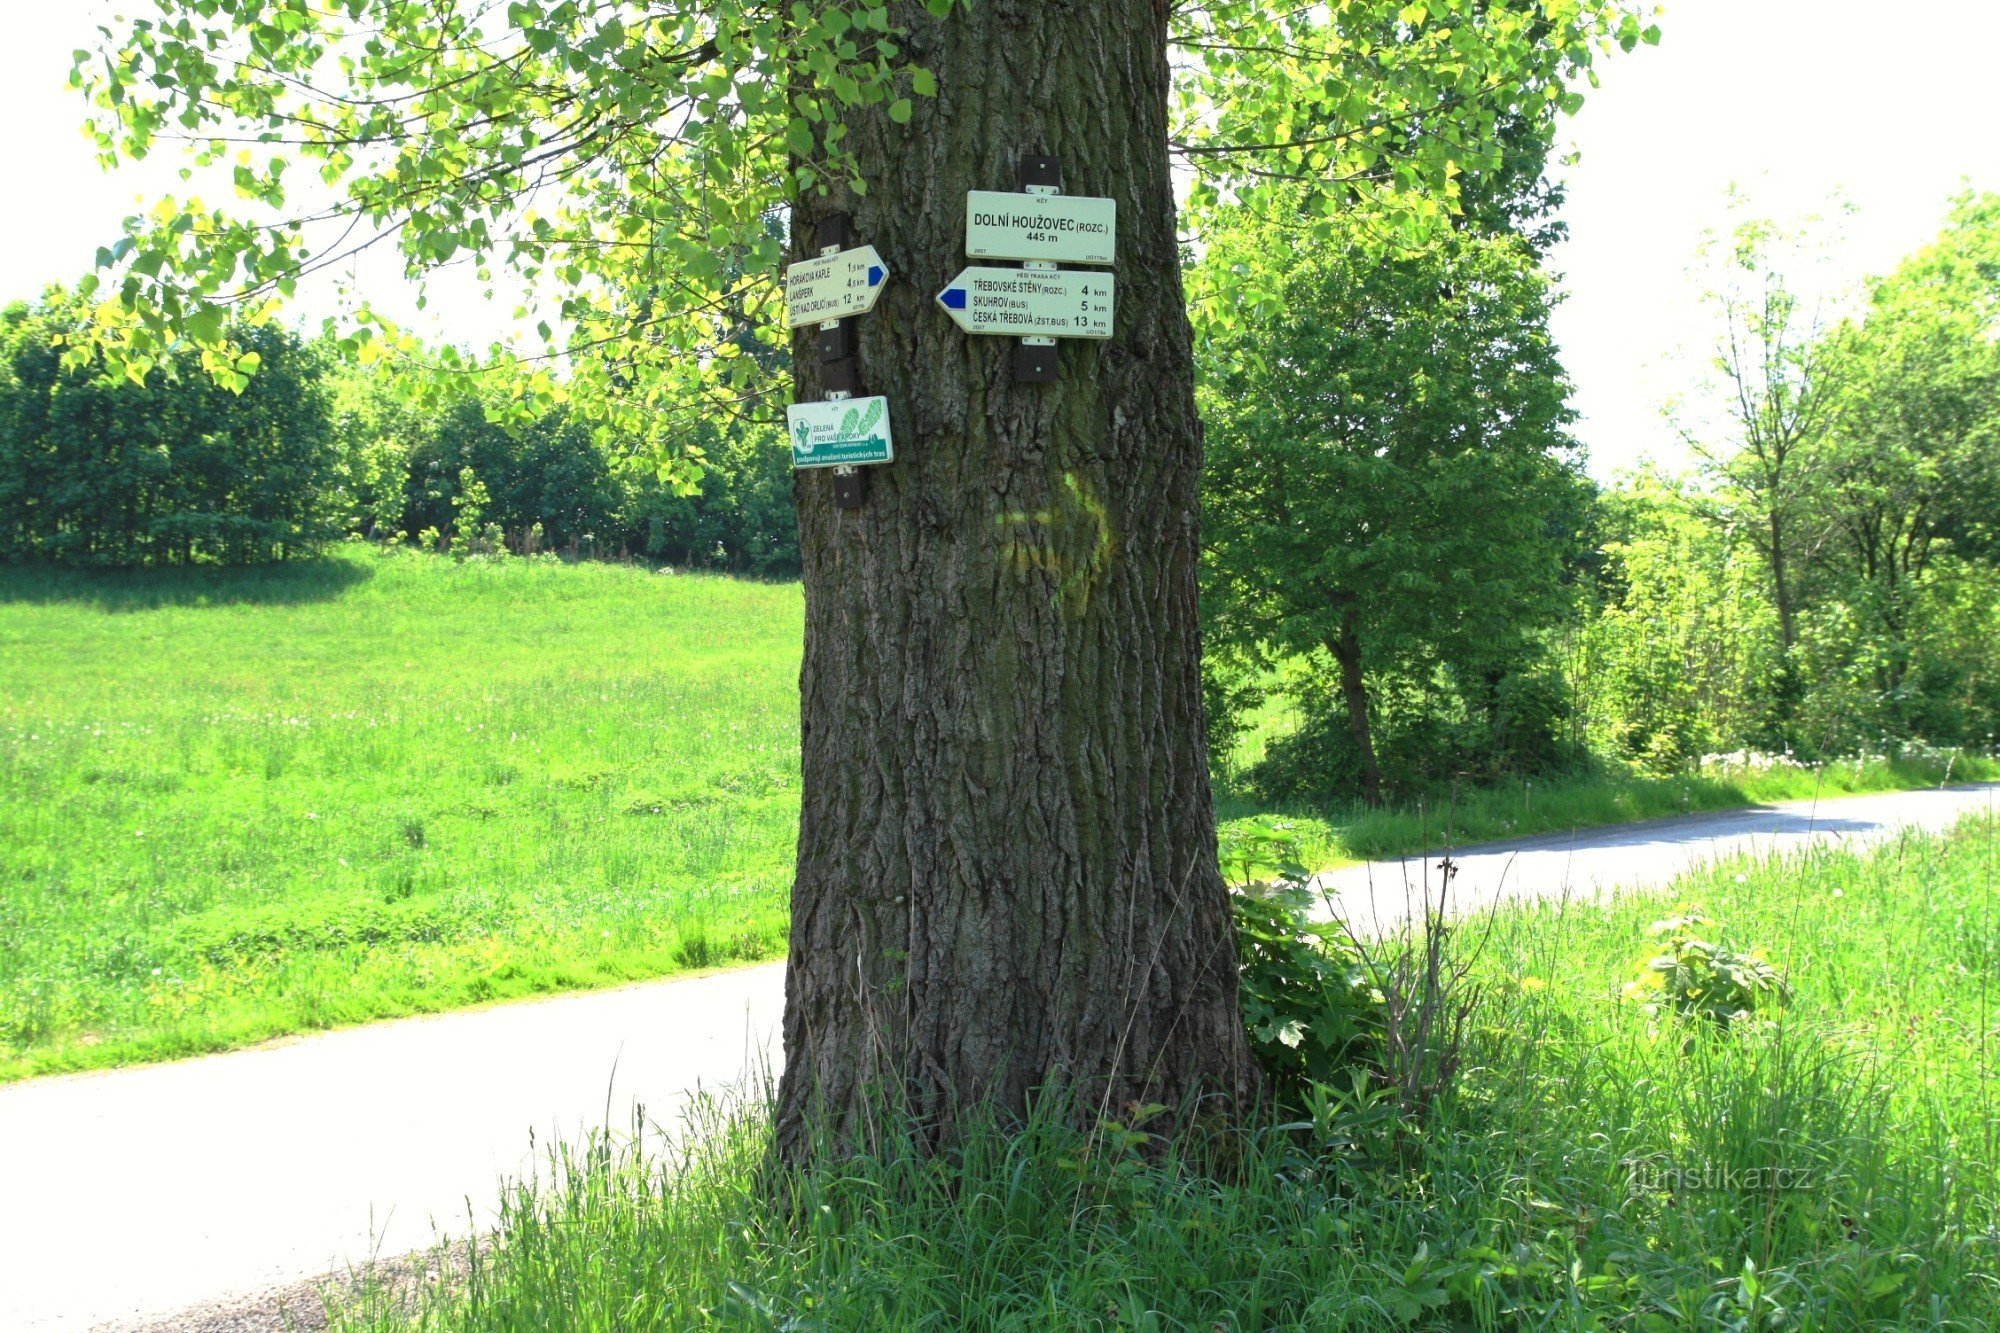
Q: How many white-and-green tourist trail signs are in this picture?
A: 1